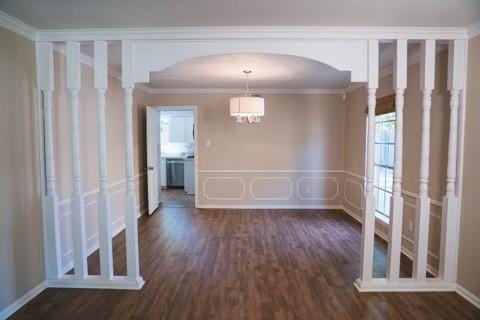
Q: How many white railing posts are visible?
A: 8